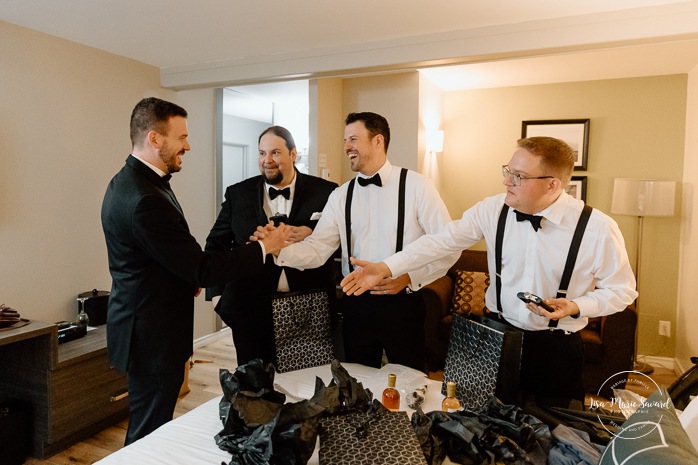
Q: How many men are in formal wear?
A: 4